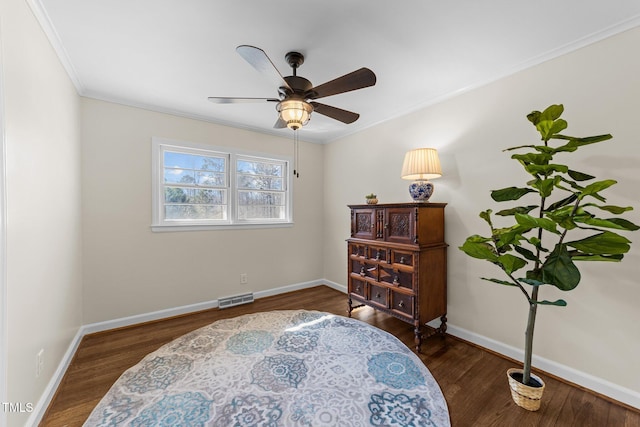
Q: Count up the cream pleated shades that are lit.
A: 1